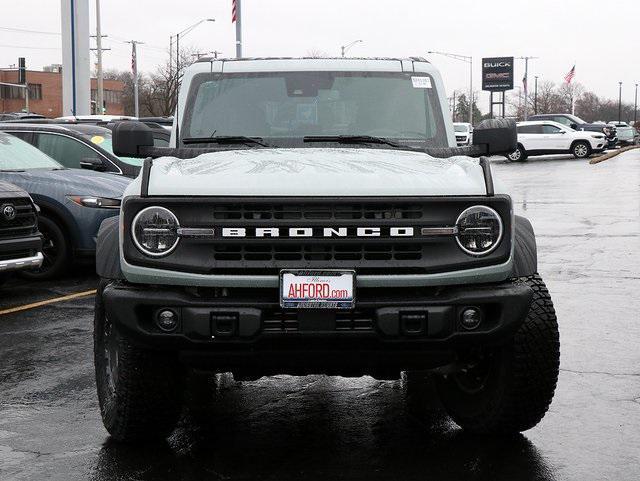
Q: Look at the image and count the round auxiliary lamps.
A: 2